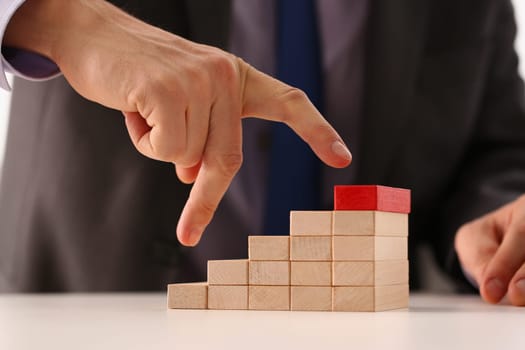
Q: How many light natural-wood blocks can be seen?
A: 14